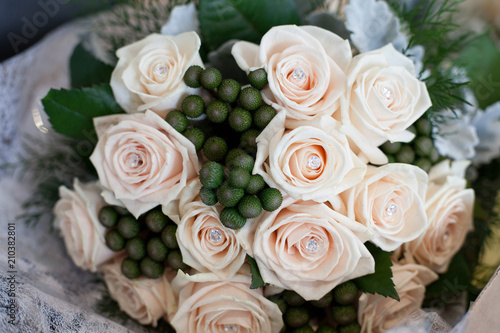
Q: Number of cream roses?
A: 13